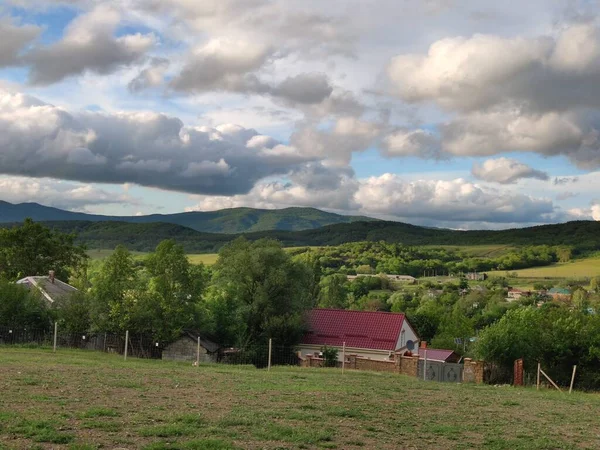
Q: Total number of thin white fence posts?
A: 8